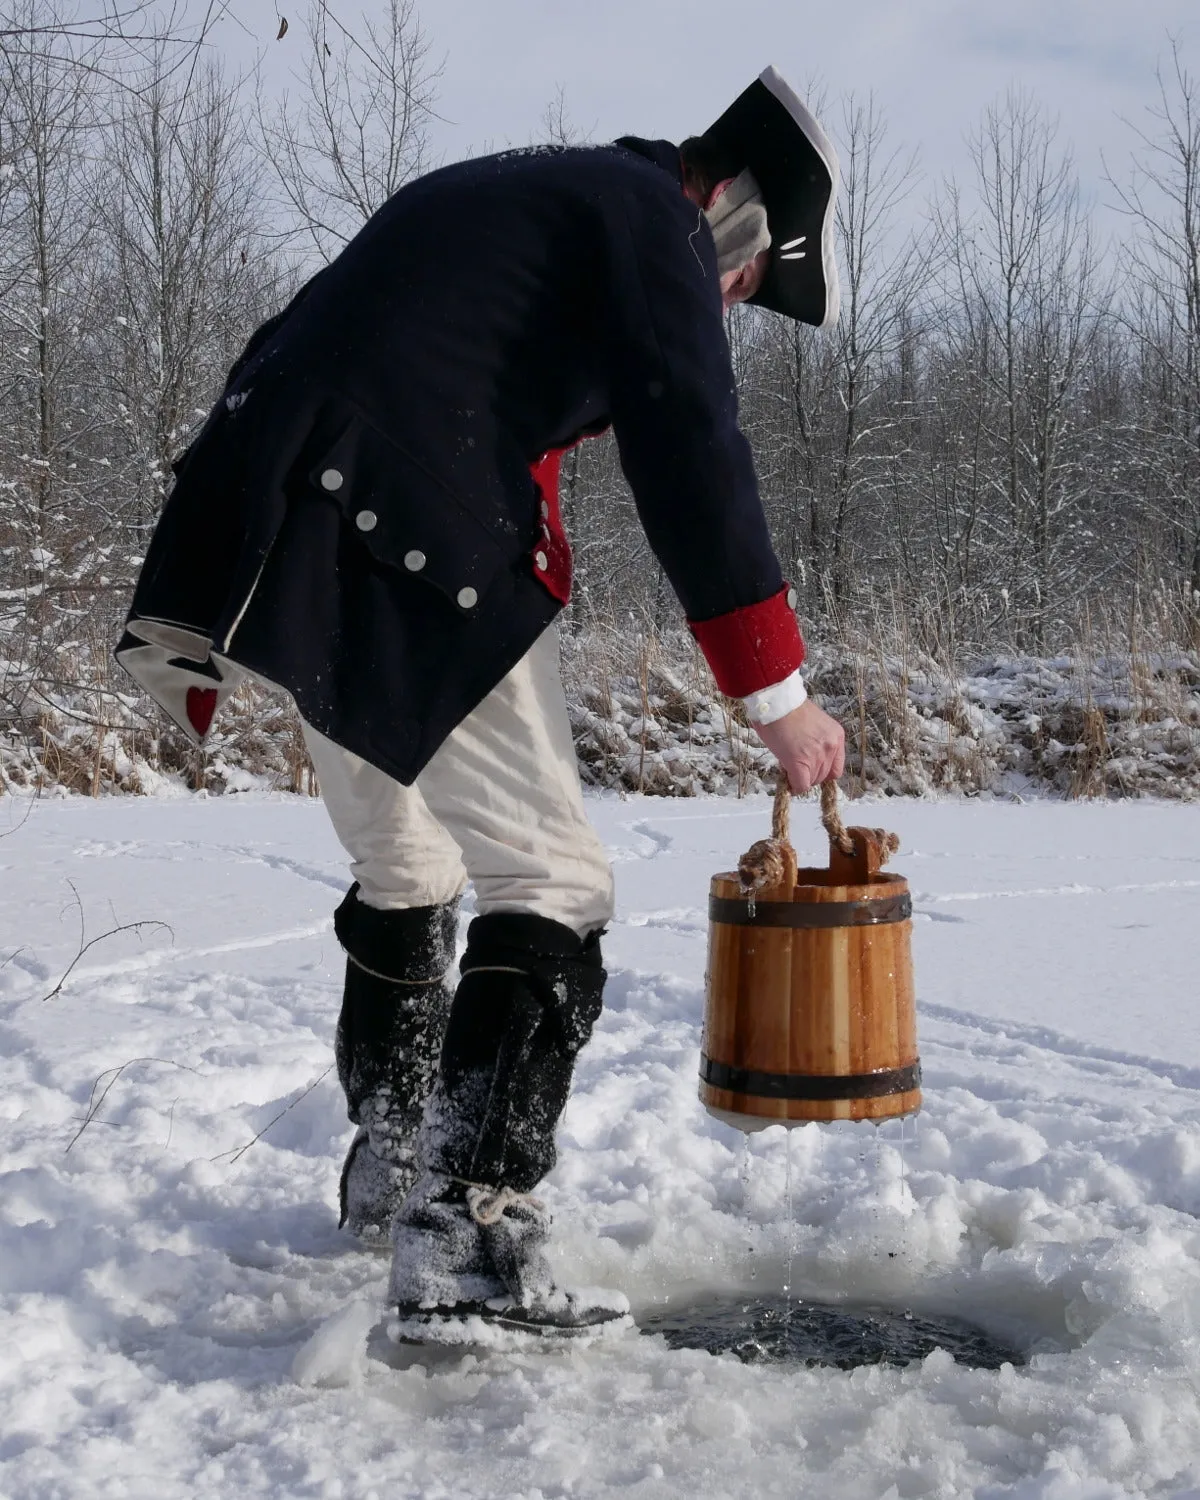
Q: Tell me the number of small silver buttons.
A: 7